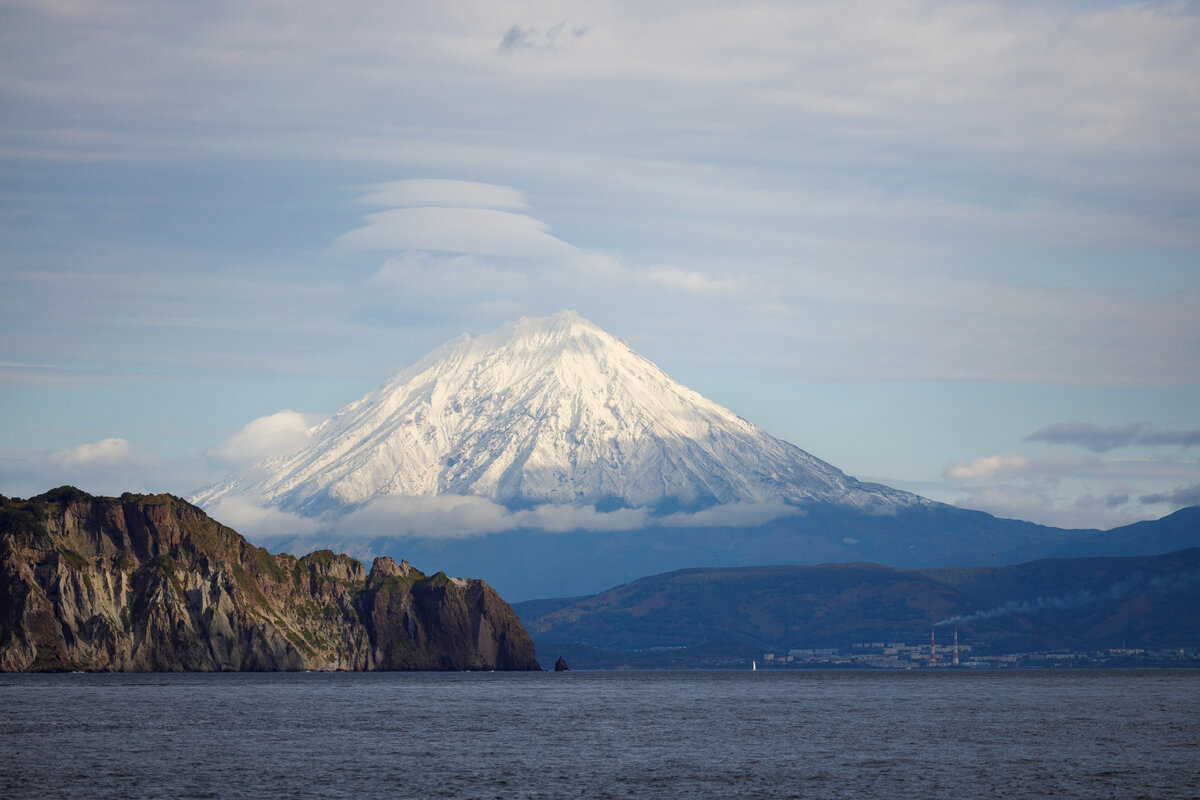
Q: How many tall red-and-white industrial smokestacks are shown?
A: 2